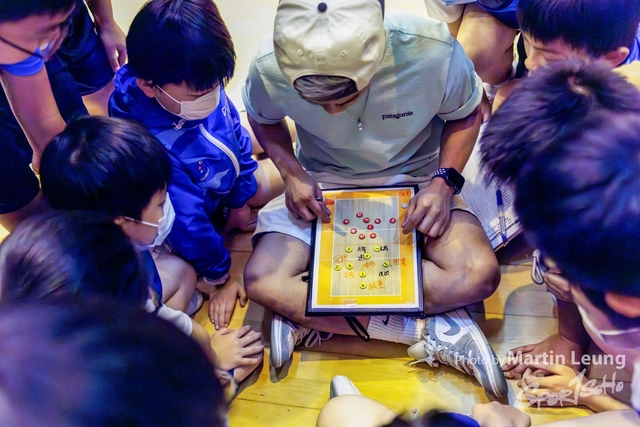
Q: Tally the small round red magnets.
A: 9